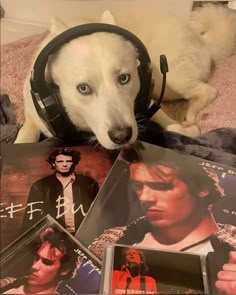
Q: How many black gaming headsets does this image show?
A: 1